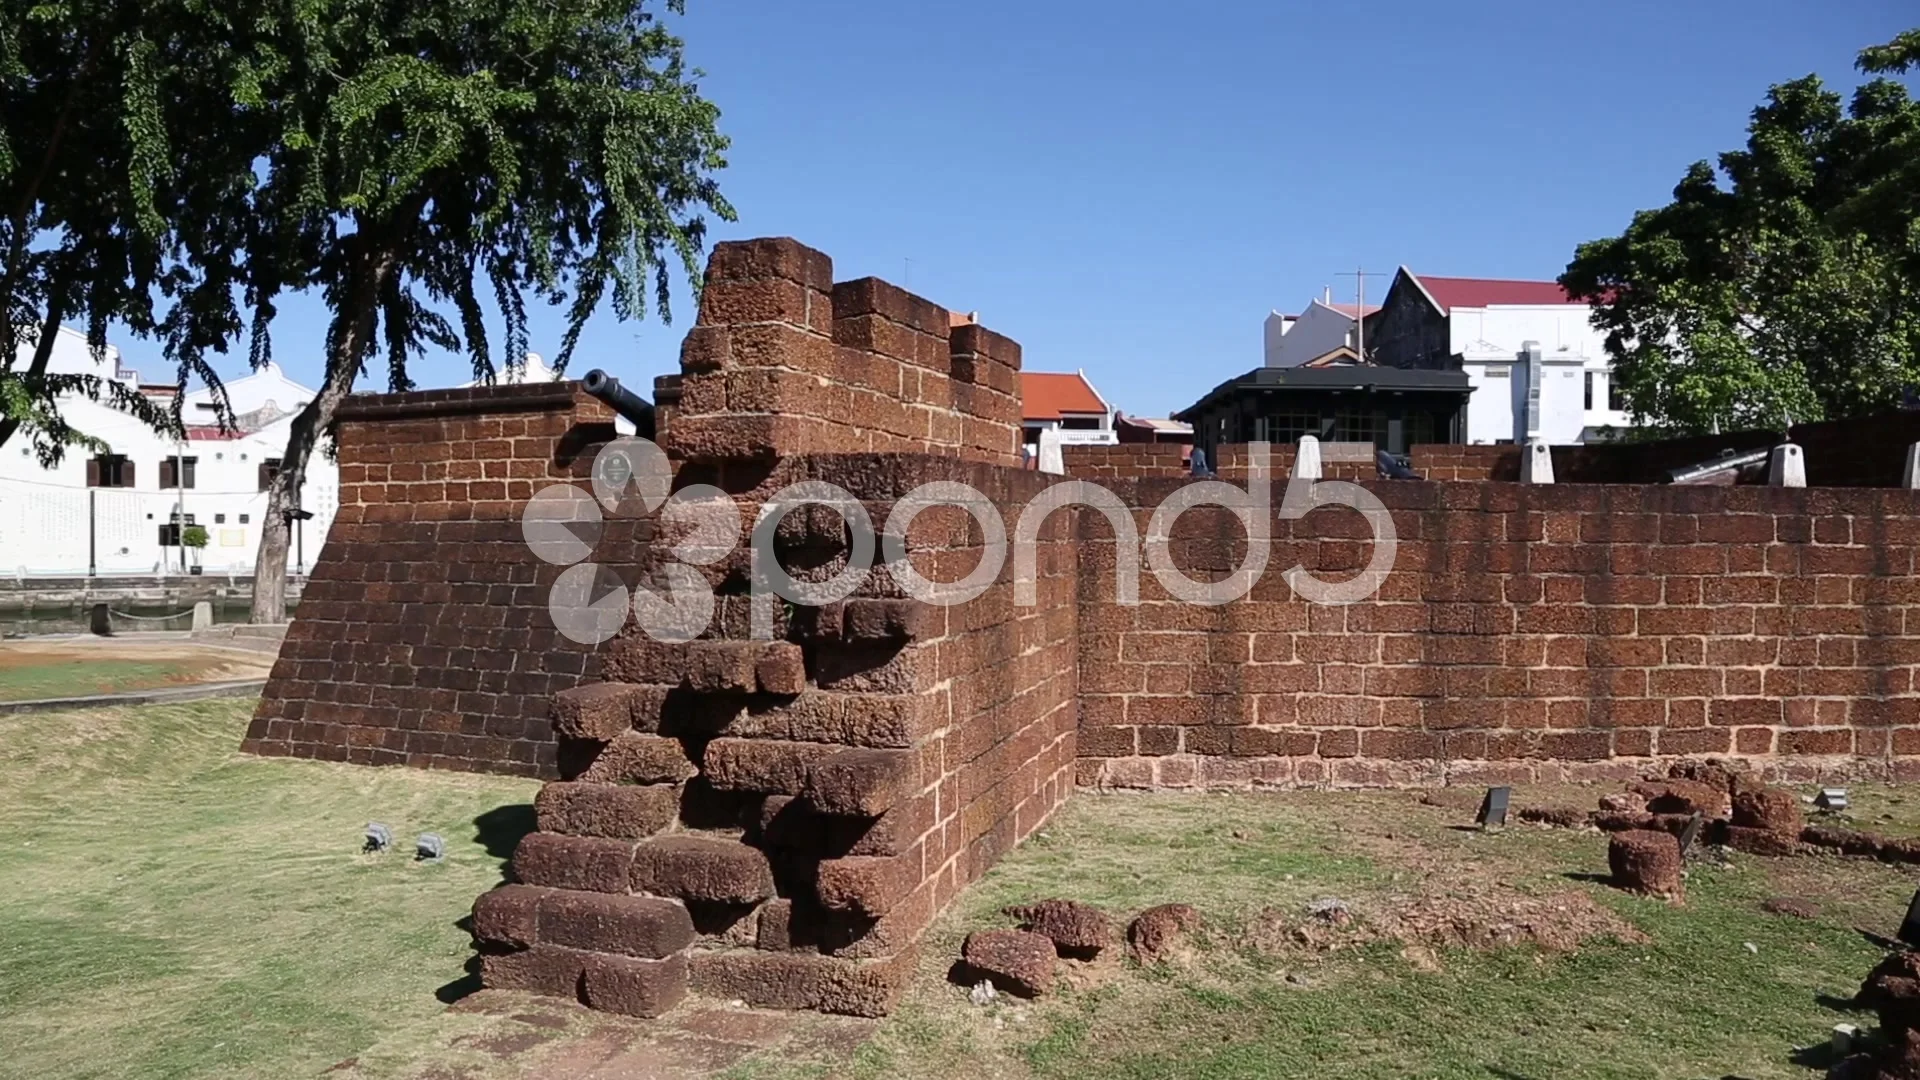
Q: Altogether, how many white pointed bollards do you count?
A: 5